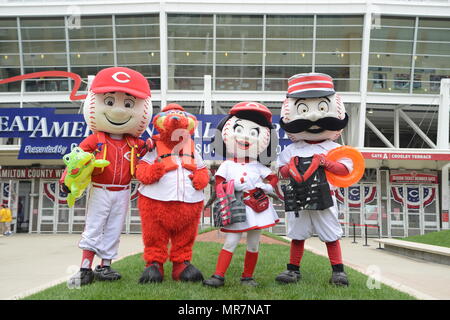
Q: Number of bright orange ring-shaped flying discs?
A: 1